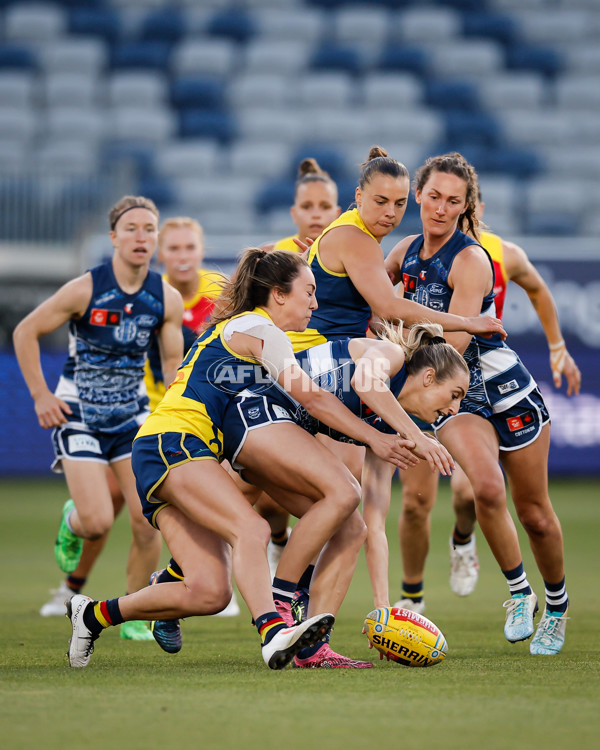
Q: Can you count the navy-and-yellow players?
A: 5